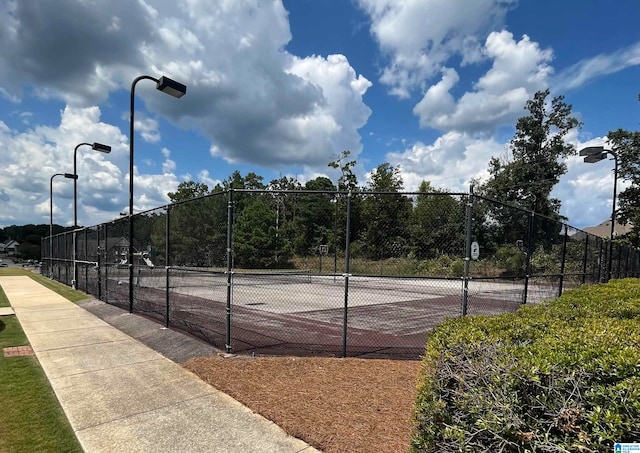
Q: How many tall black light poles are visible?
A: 4